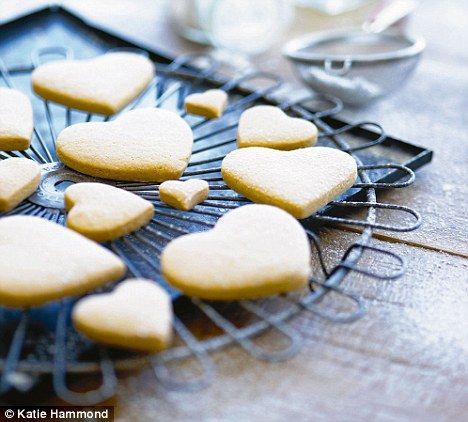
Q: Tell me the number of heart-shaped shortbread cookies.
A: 12